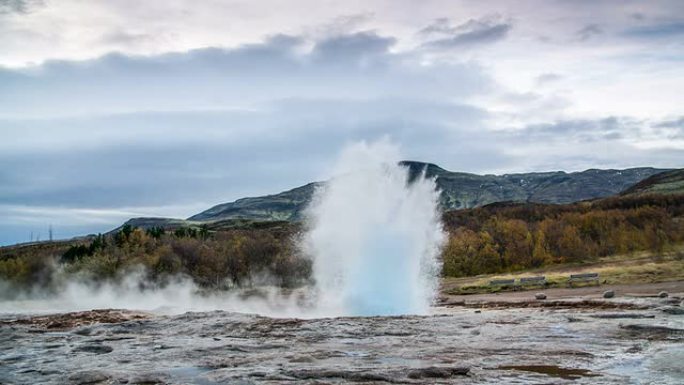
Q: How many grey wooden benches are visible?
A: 3